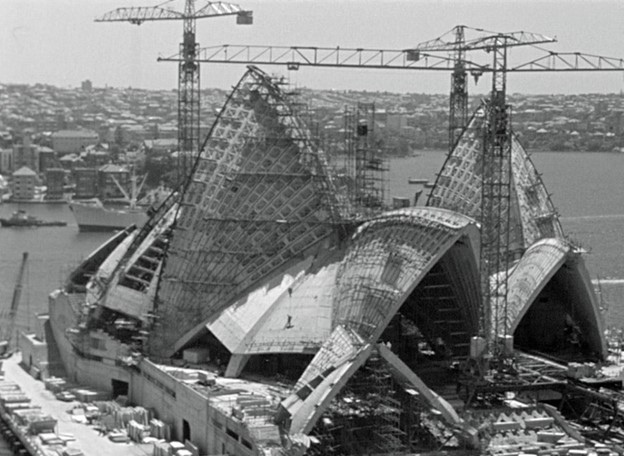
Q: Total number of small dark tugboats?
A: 1